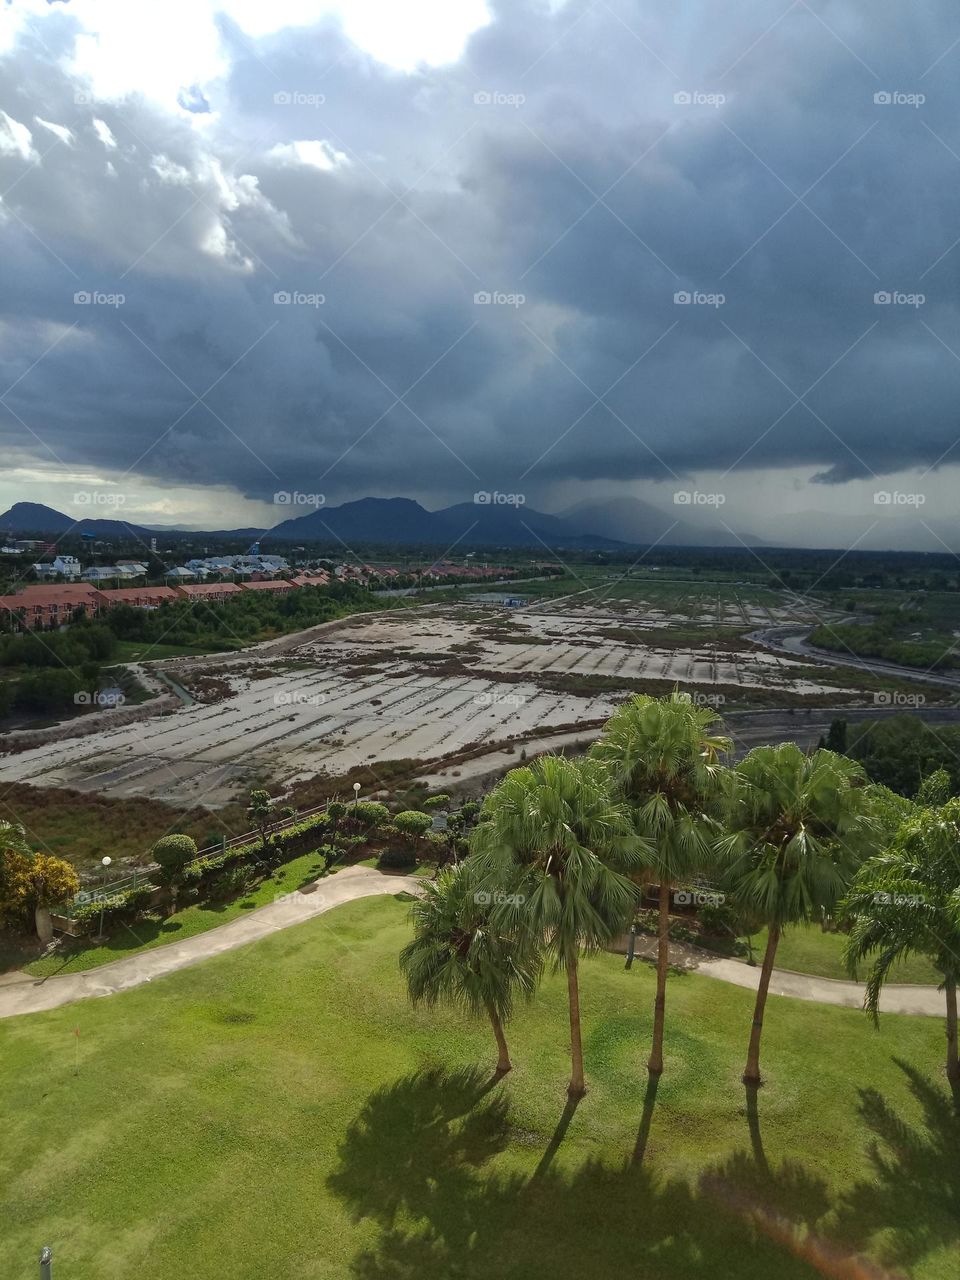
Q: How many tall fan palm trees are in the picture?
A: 4